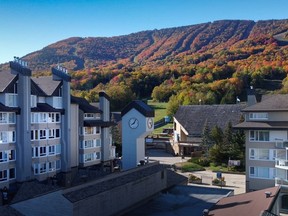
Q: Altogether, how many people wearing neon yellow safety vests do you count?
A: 0